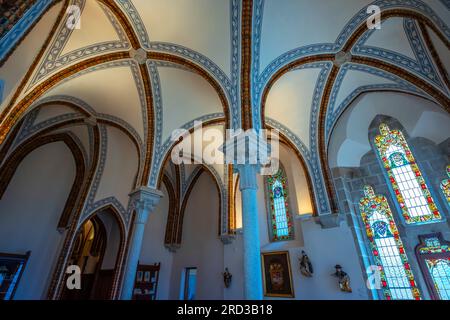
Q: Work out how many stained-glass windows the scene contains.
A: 5